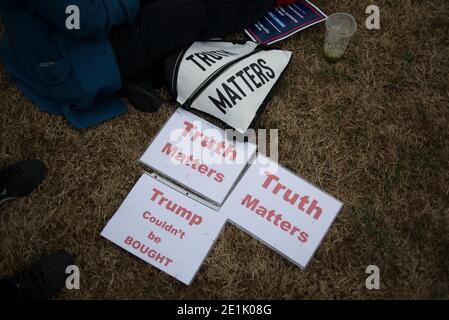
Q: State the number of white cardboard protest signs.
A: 3